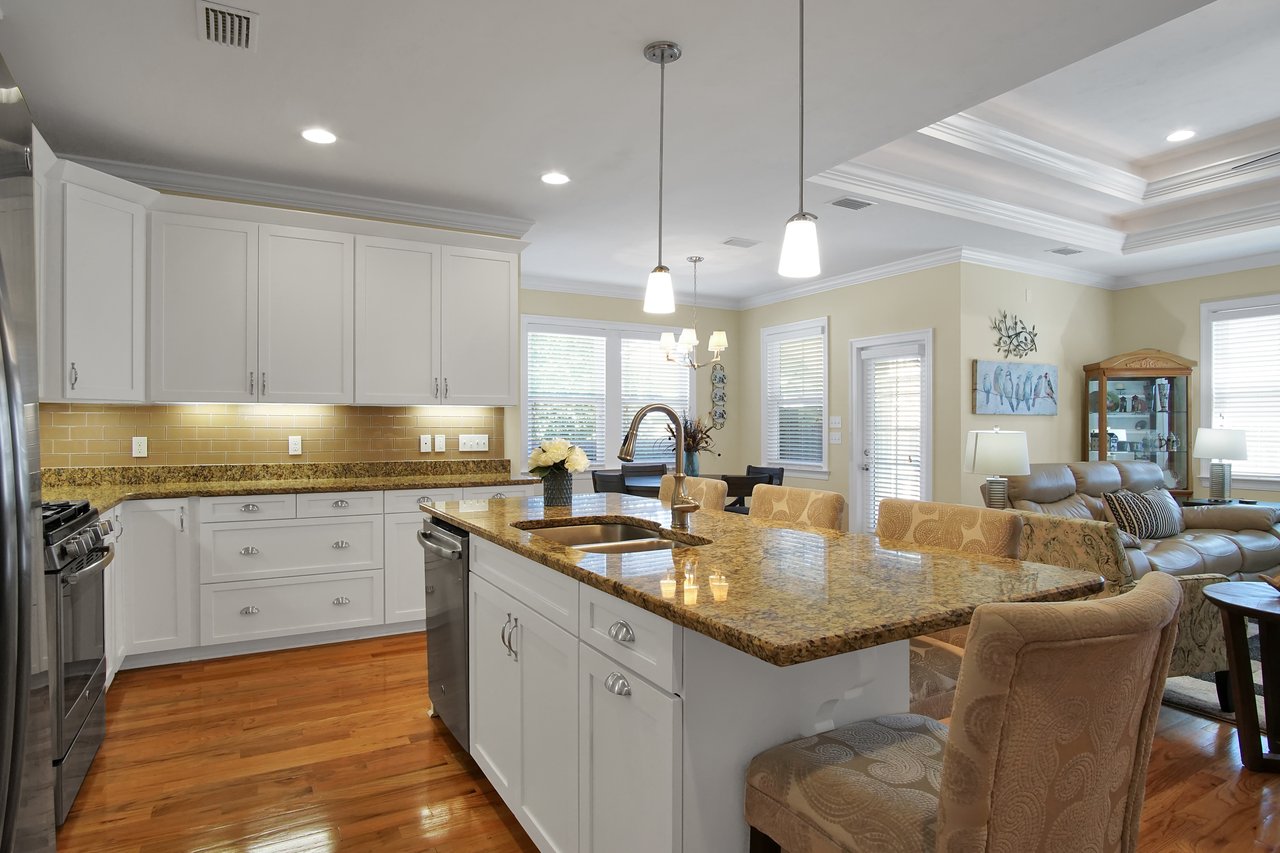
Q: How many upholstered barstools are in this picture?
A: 4